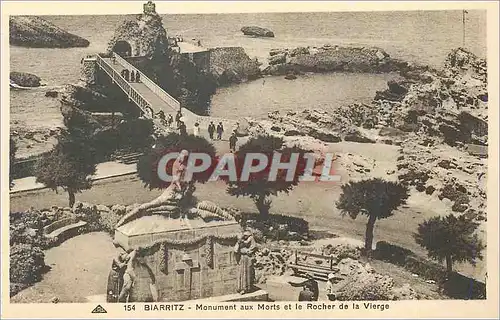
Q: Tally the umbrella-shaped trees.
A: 5